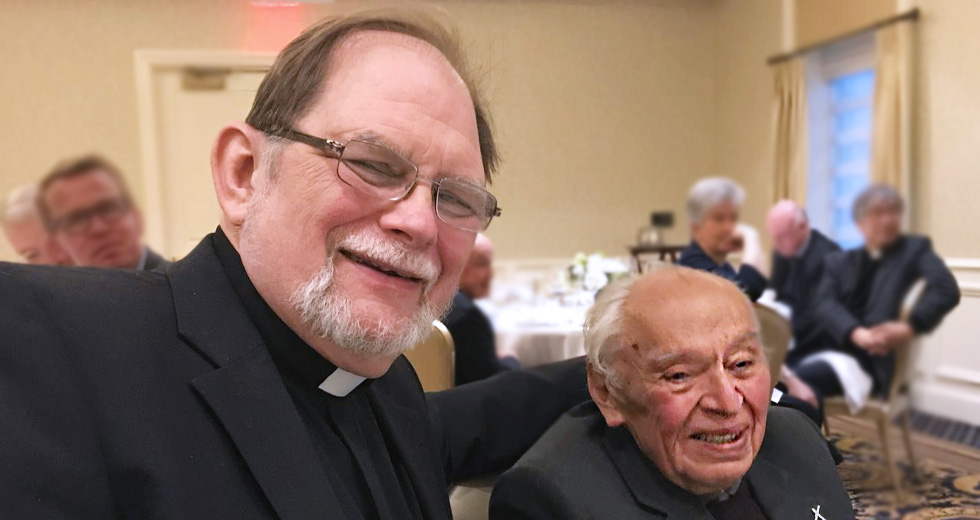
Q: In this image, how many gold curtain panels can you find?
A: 2